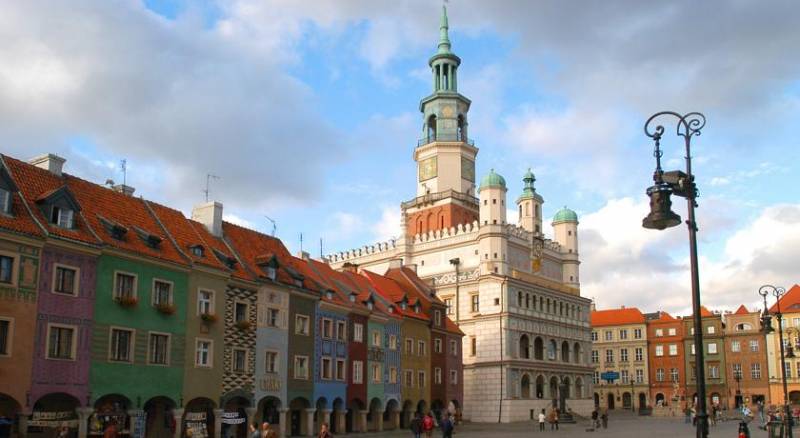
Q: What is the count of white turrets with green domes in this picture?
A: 3